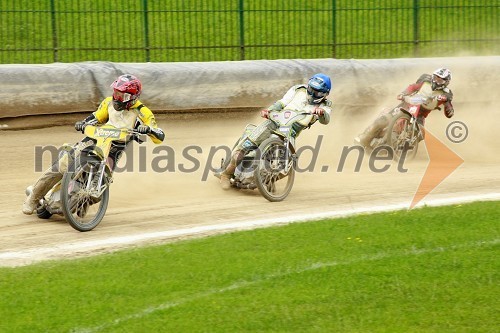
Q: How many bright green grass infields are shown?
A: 1